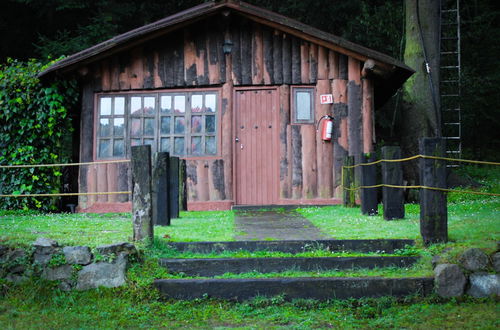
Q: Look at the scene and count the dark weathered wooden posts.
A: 8